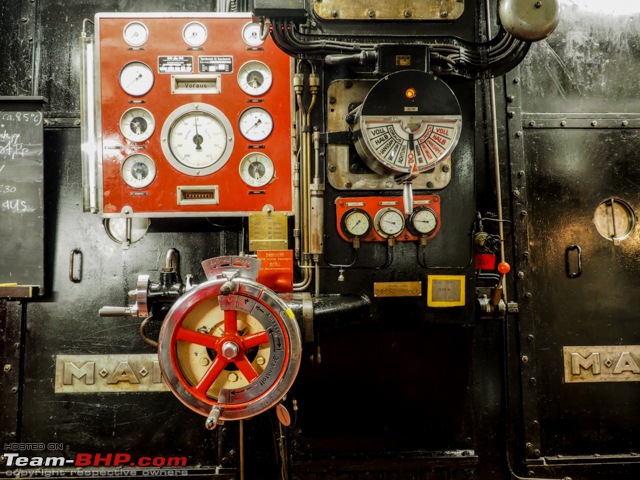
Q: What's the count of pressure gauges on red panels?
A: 13